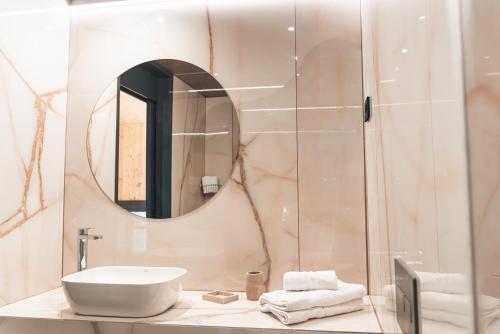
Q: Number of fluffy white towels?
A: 3